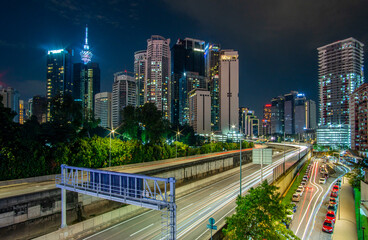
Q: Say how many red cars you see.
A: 5